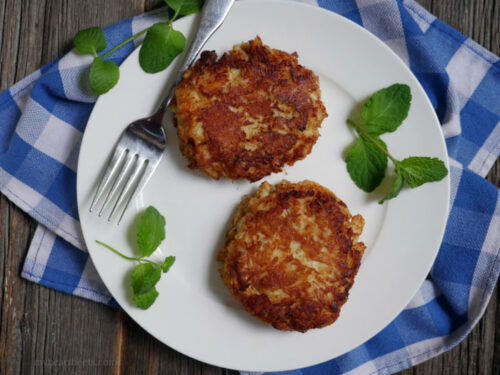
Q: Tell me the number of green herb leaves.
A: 12